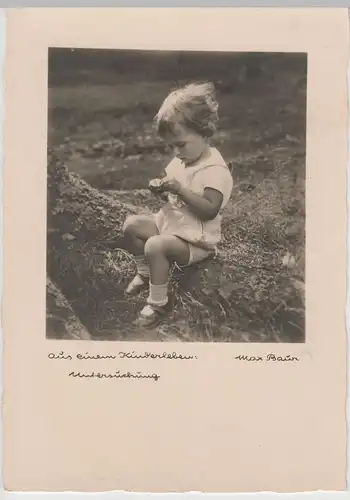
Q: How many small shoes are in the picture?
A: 2